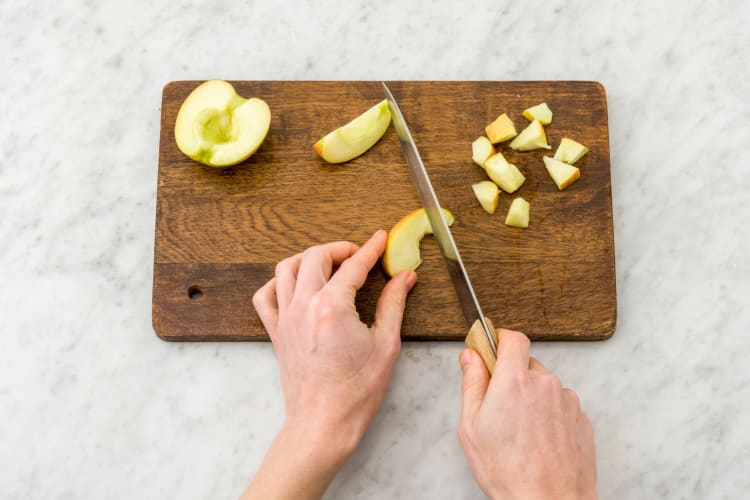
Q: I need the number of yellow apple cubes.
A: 9